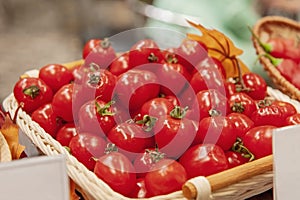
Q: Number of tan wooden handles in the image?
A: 2